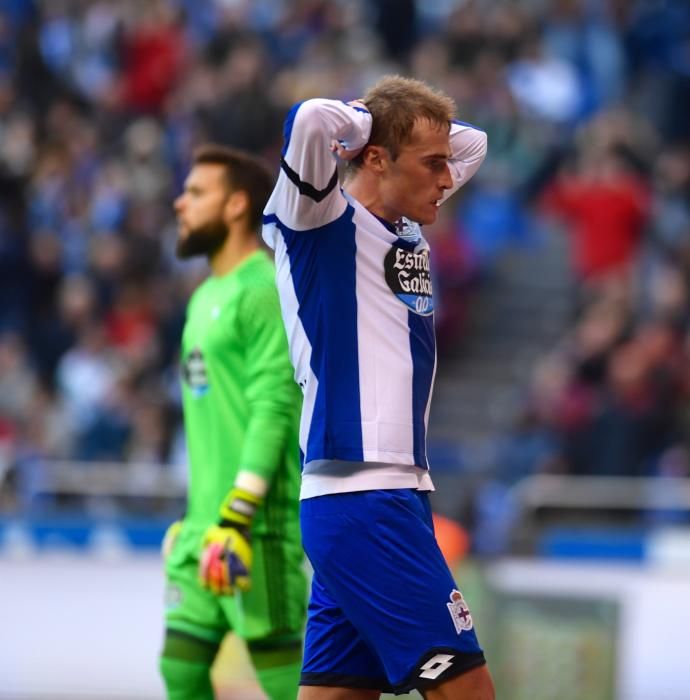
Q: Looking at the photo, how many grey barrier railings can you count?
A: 2